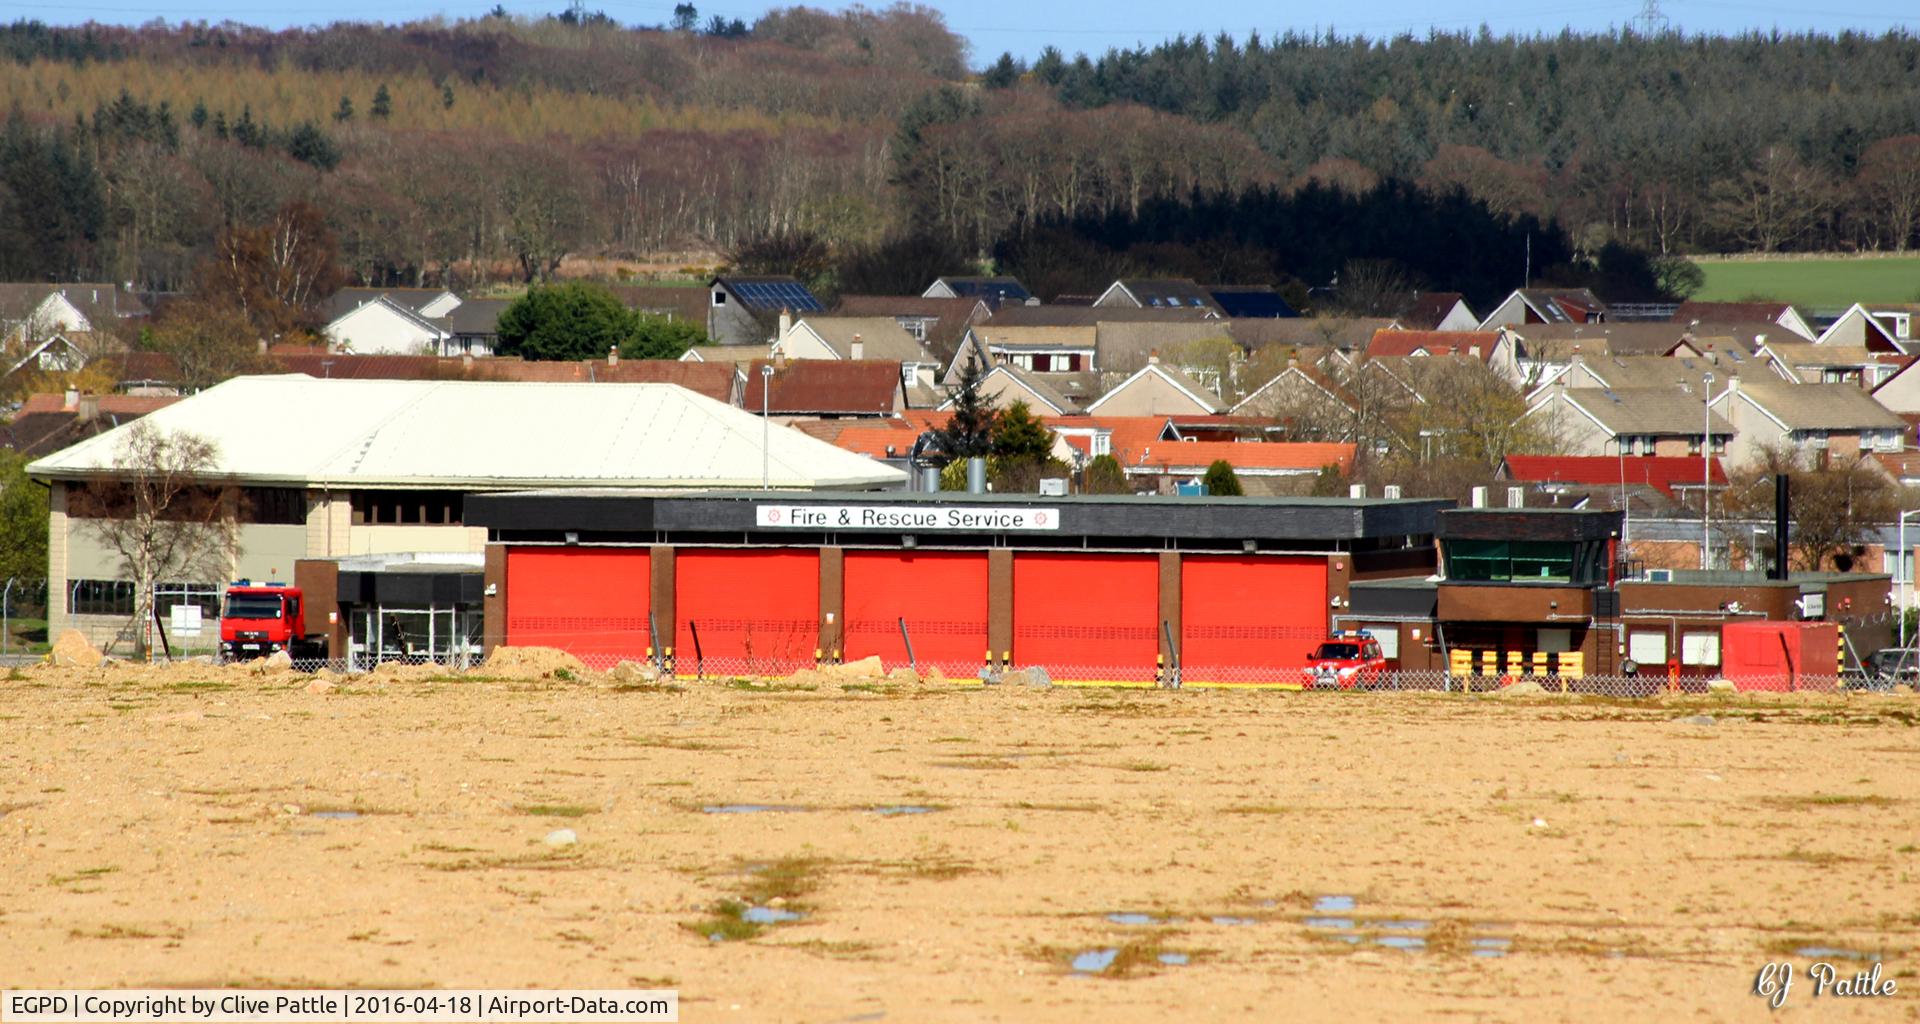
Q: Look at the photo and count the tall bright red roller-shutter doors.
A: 5